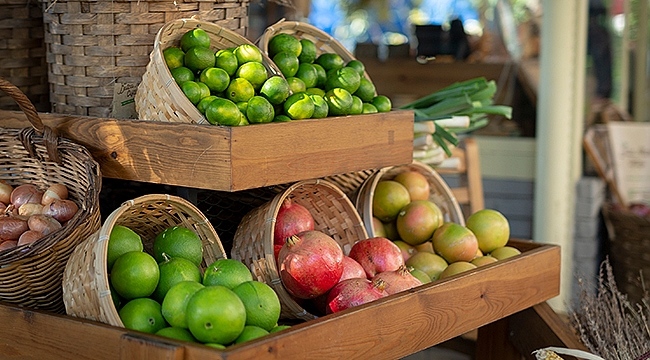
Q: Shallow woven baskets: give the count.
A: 5